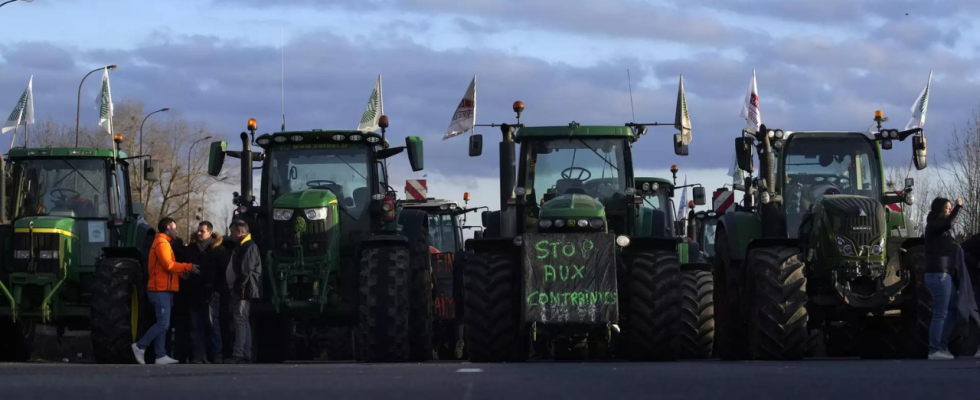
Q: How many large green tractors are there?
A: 4